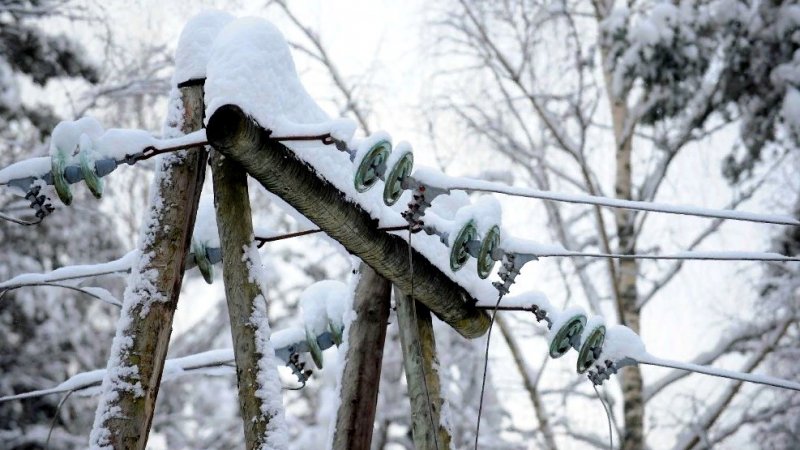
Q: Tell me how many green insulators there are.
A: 11